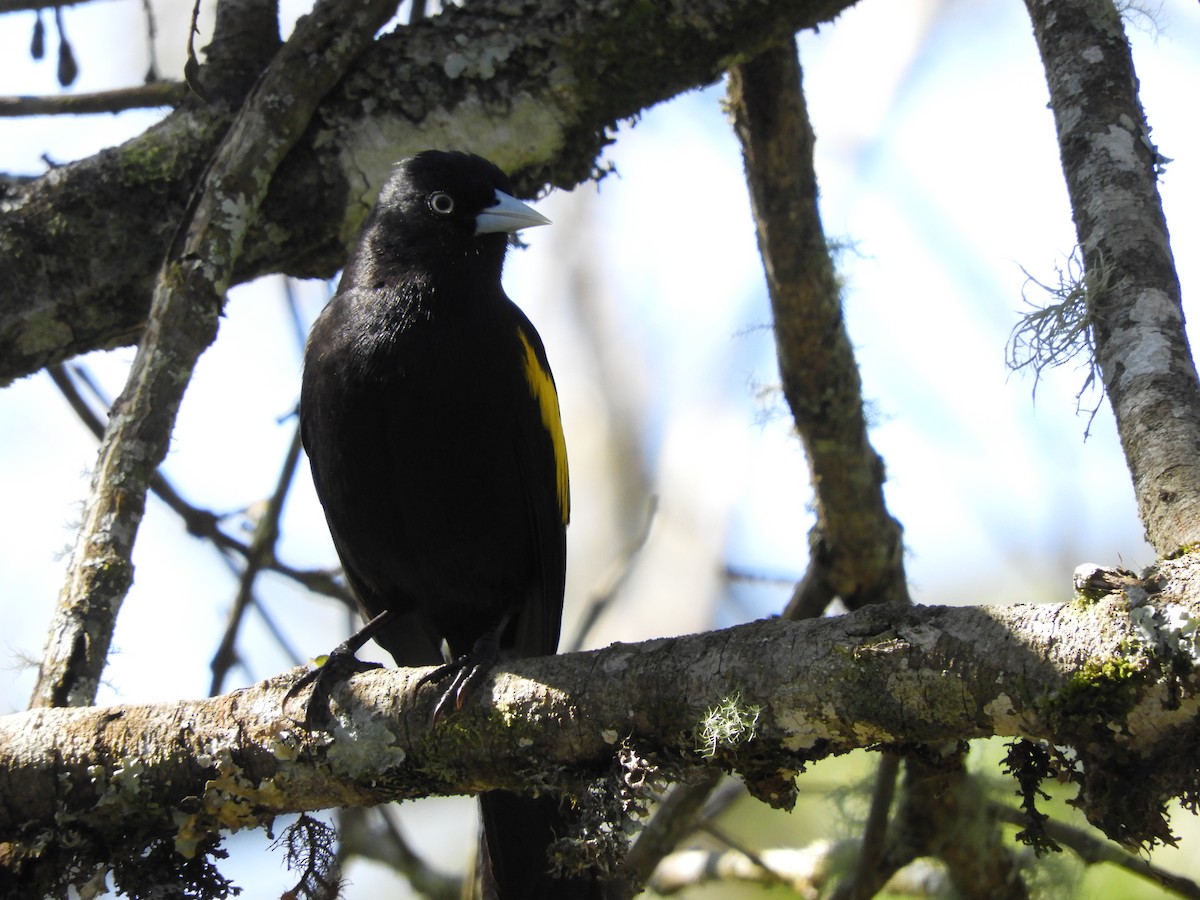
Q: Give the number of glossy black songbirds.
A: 1